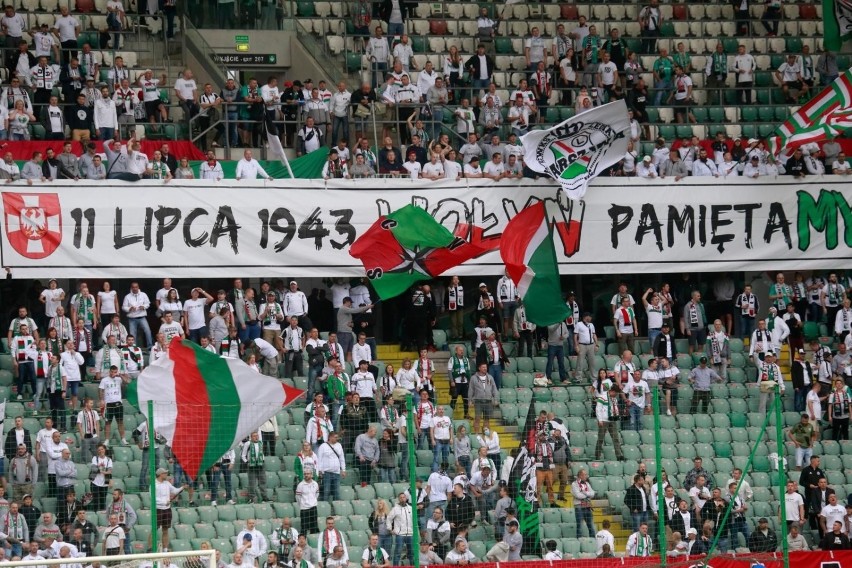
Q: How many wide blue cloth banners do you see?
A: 0